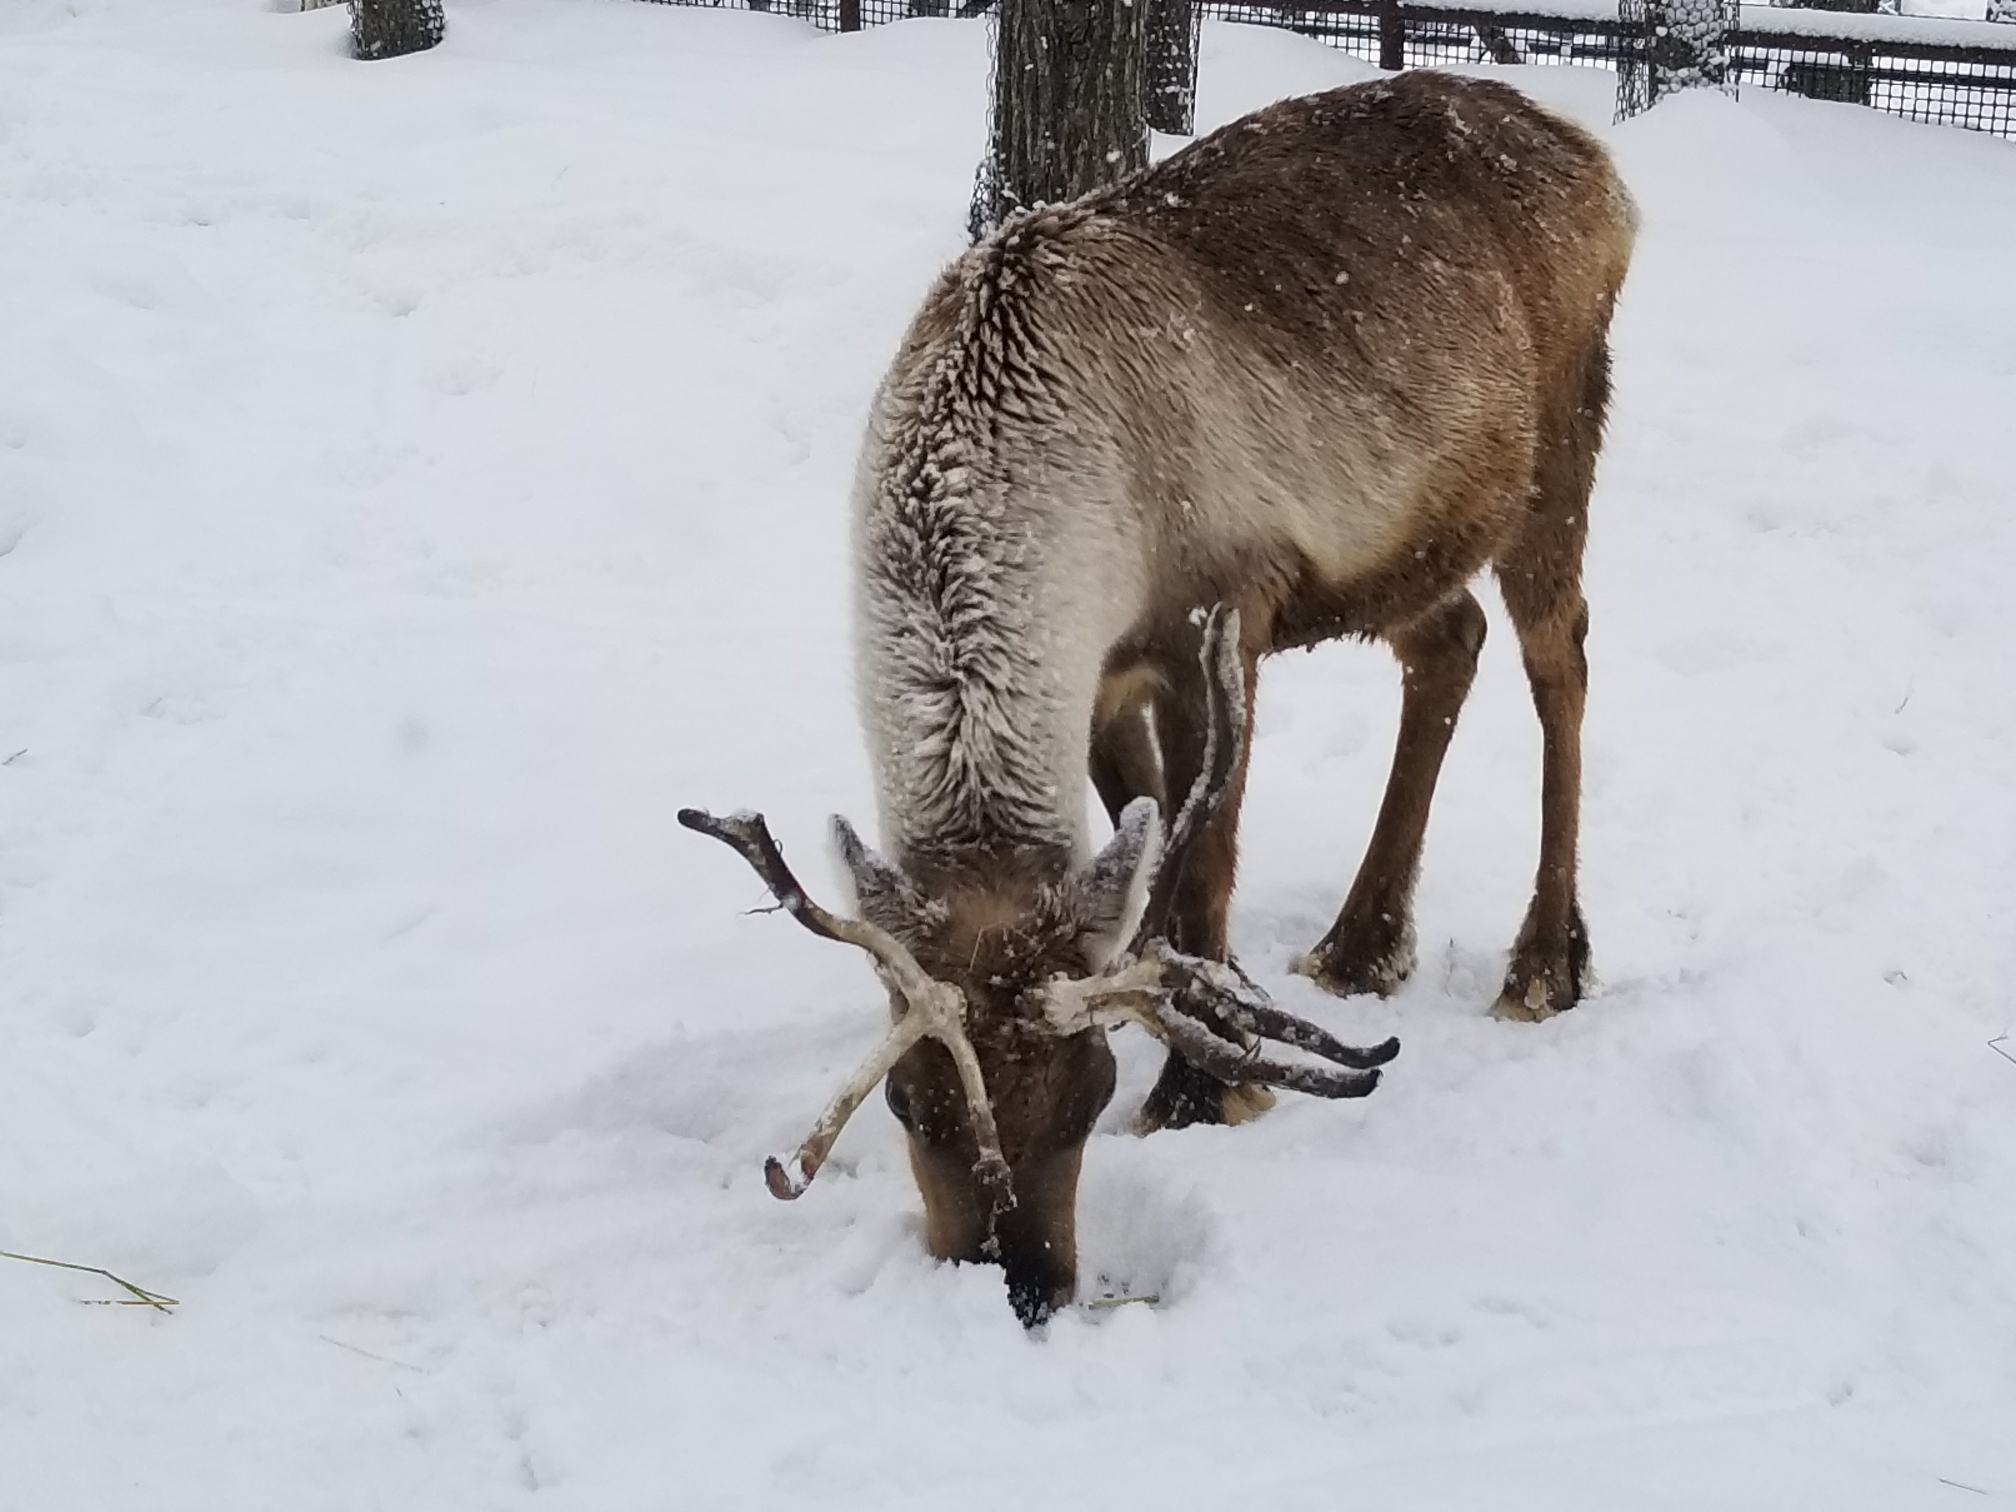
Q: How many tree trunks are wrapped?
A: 4